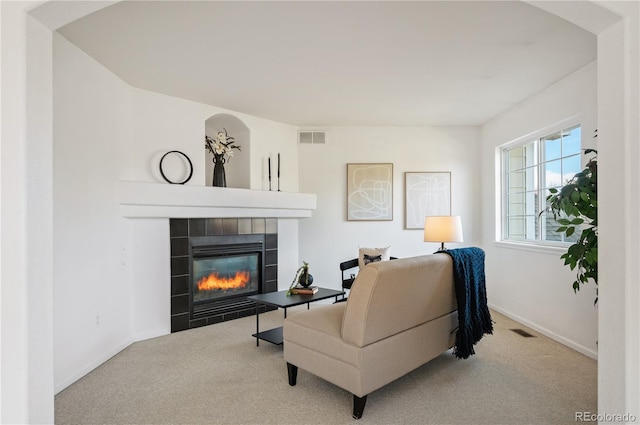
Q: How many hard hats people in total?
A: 0